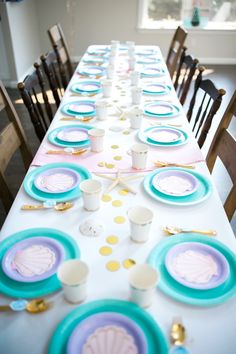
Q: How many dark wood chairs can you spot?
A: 4